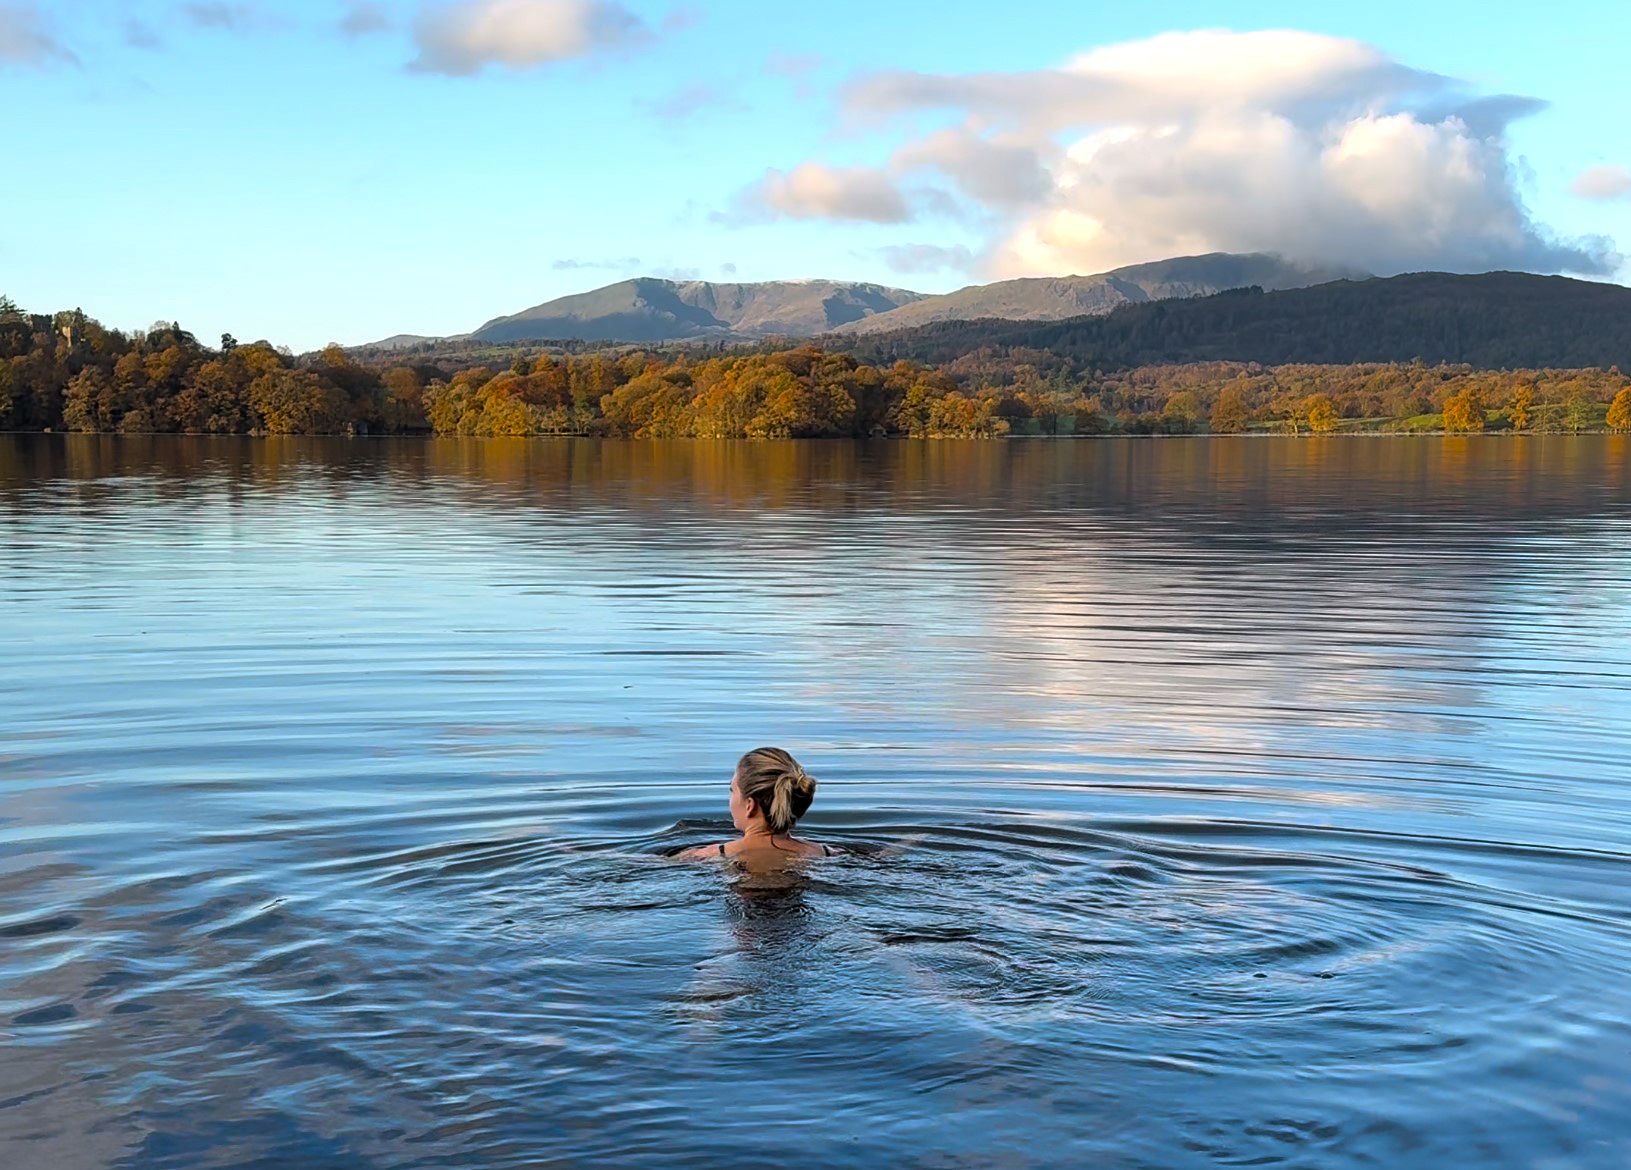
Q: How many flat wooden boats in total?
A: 0